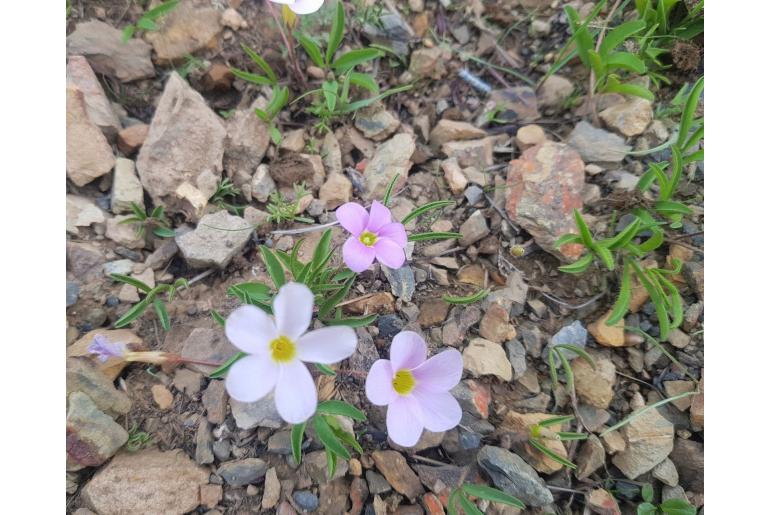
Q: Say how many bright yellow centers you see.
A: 3